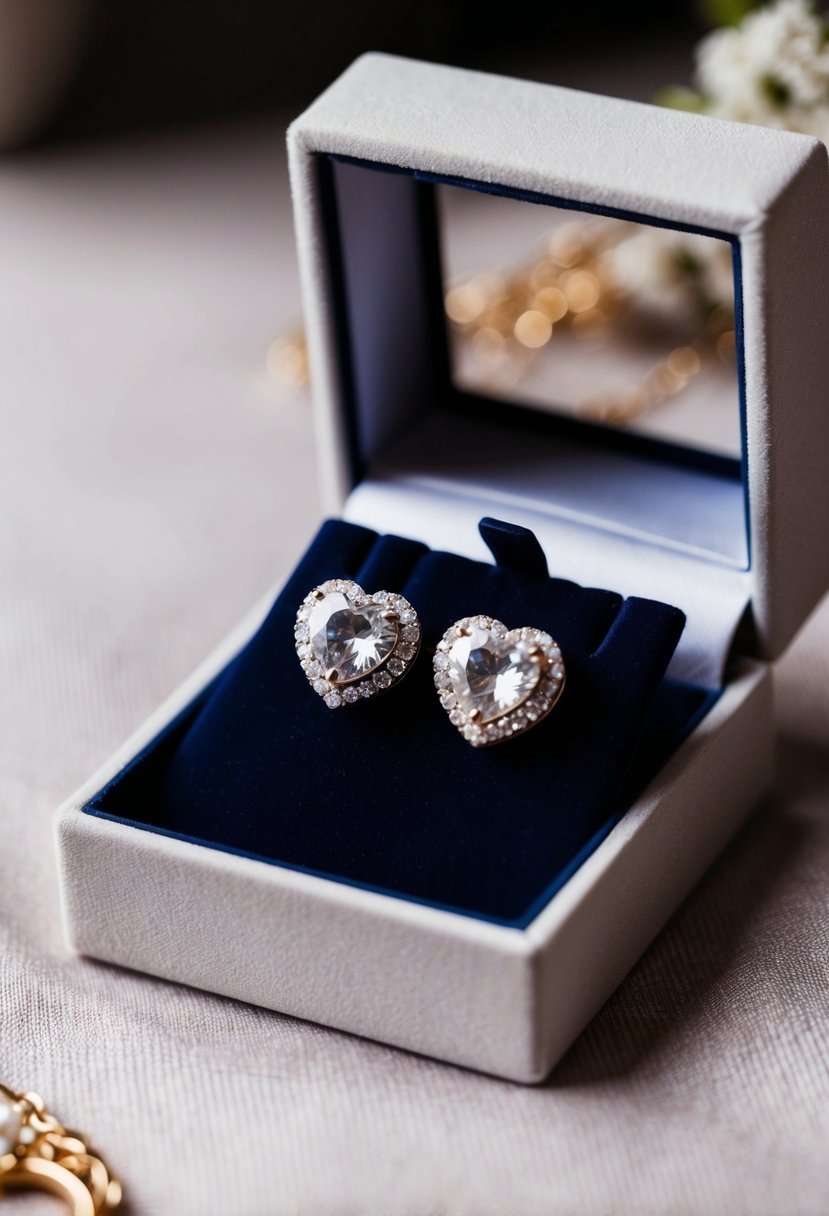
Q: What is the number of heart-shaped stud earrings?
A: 2